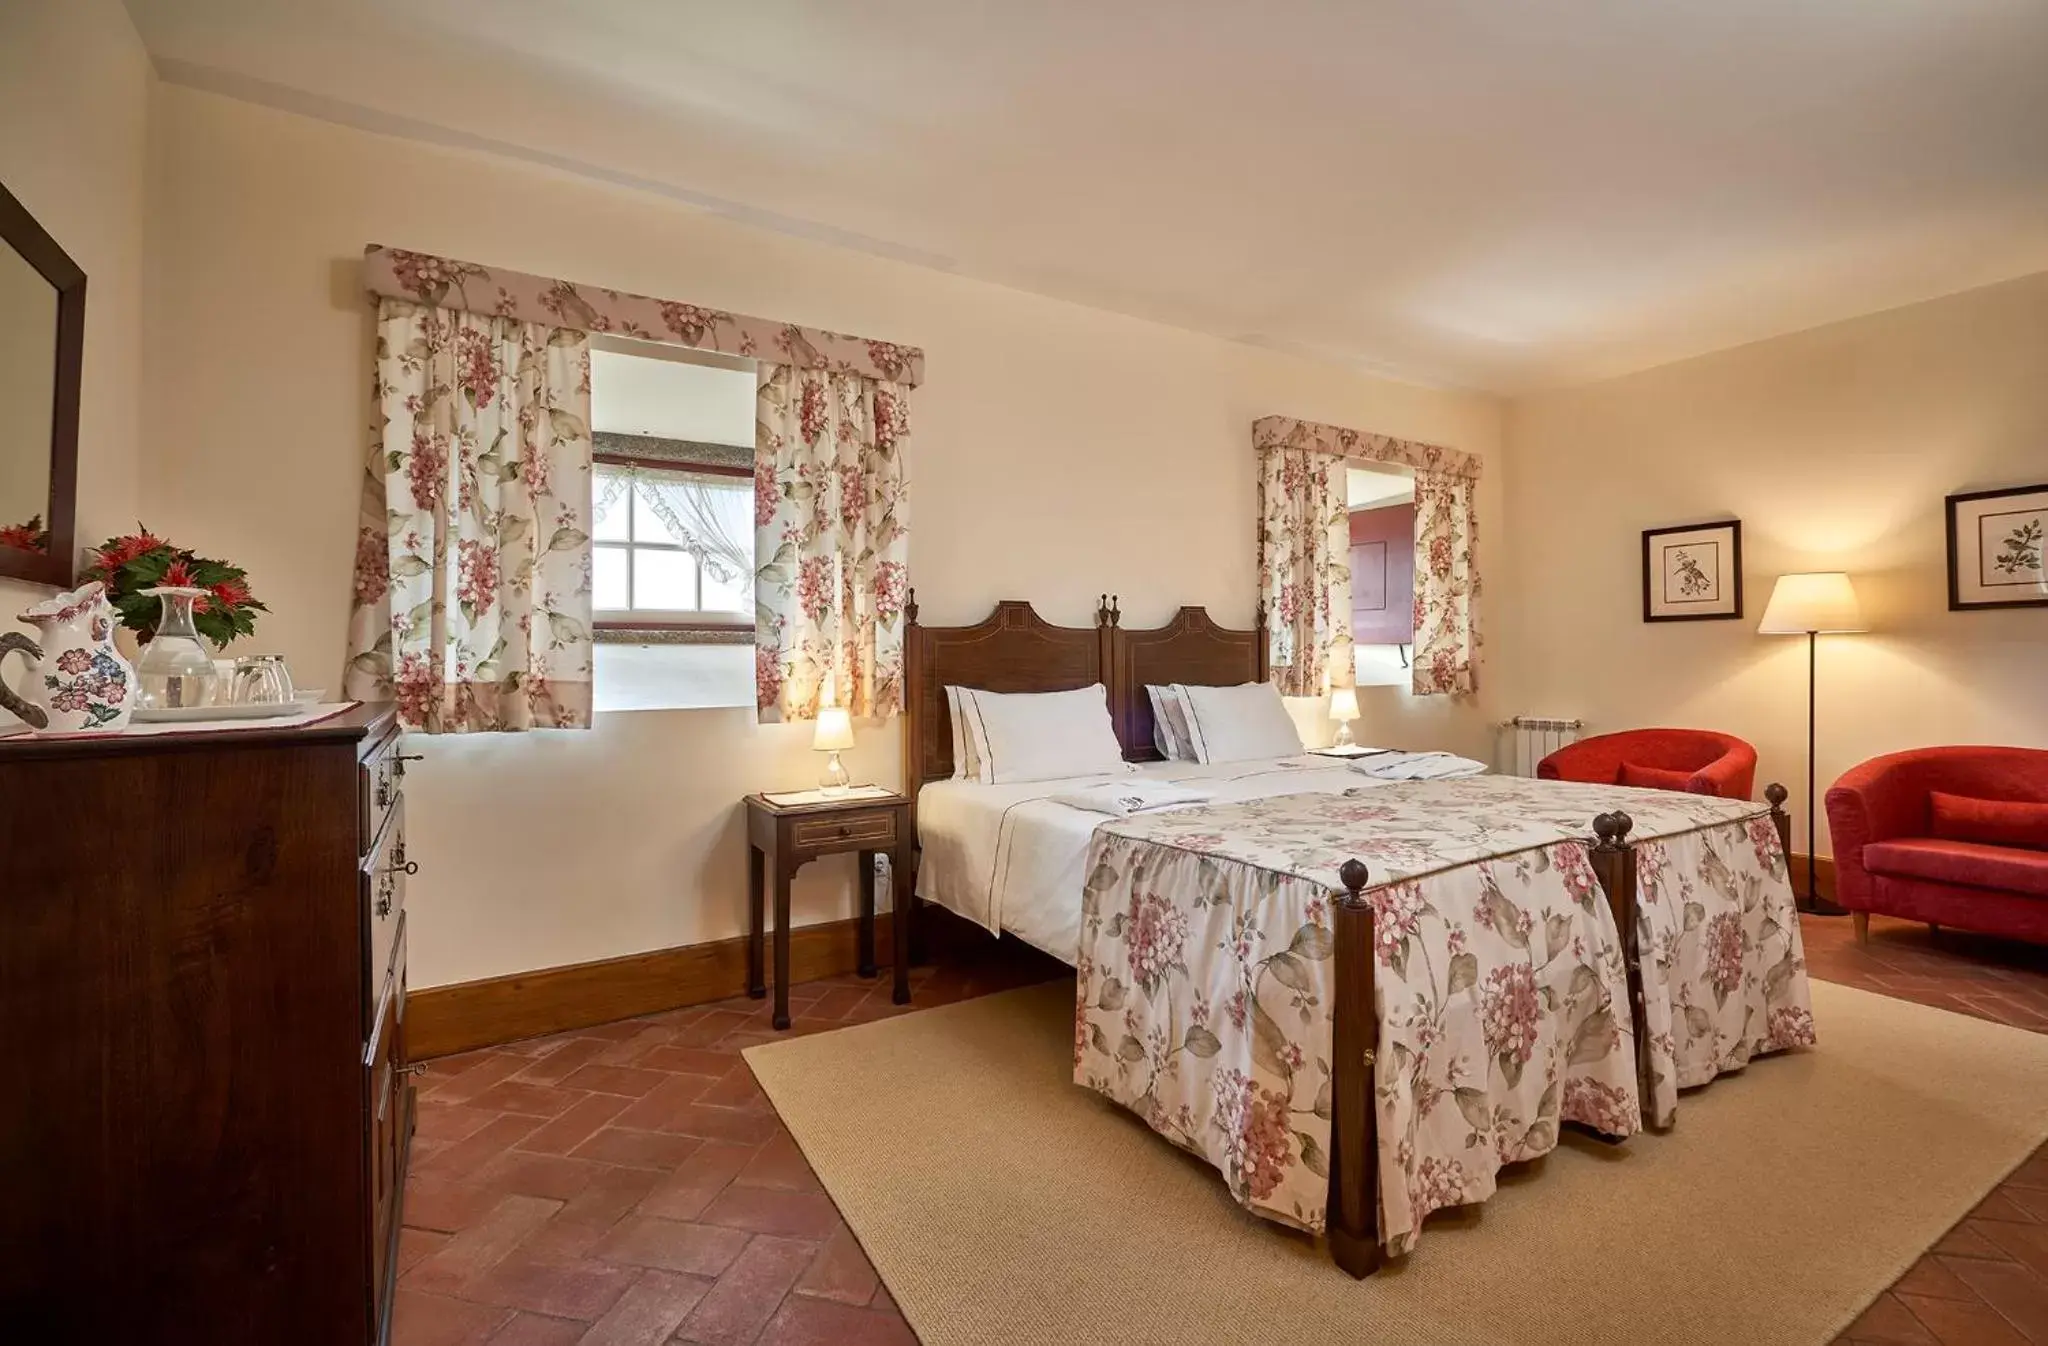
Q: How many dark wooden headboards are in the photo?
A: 2